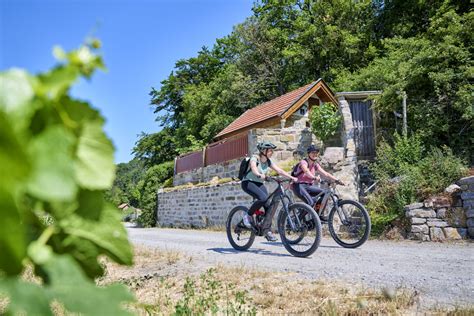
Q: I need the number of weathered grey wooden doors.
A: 1